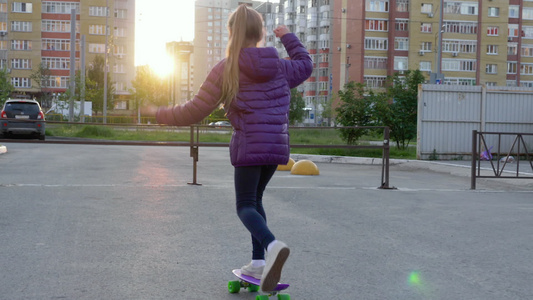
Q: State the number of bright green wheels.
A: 4